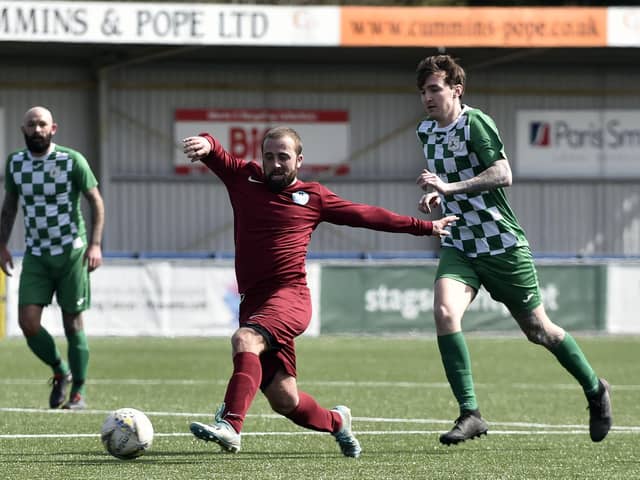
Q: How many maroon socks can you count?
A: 2